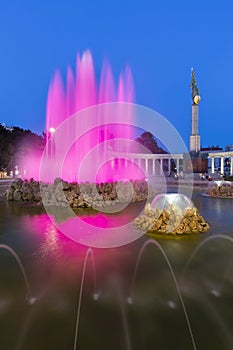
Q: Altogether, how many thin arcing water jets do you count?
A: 4